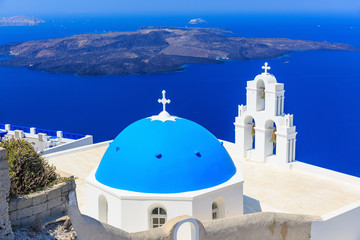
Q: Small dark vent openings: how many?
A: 3